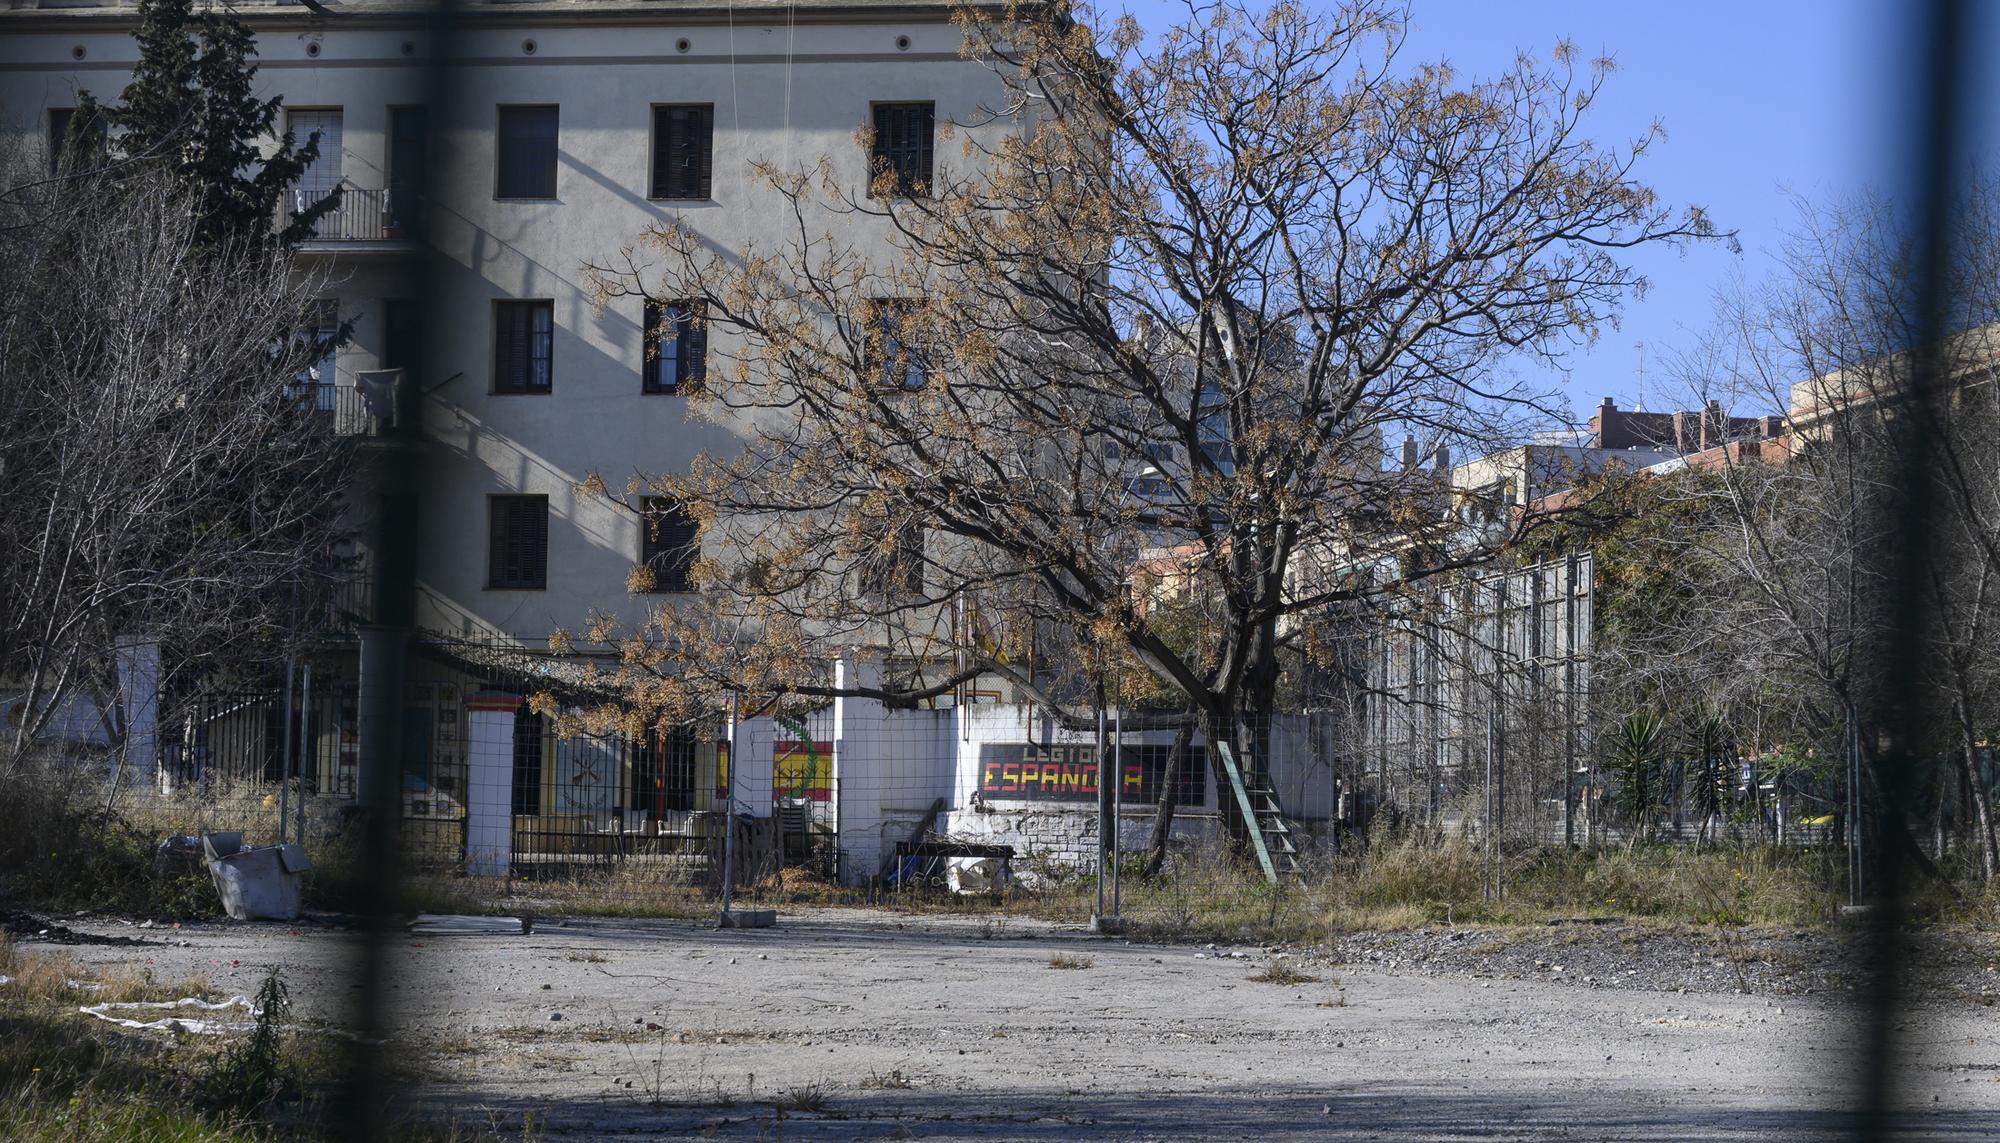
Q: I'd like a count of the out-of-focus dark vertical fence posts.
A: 2